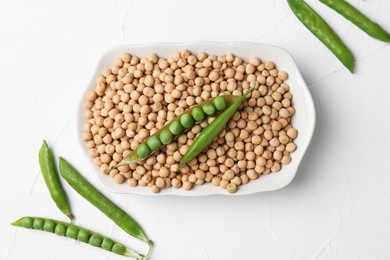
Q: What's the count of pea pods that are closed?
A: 5